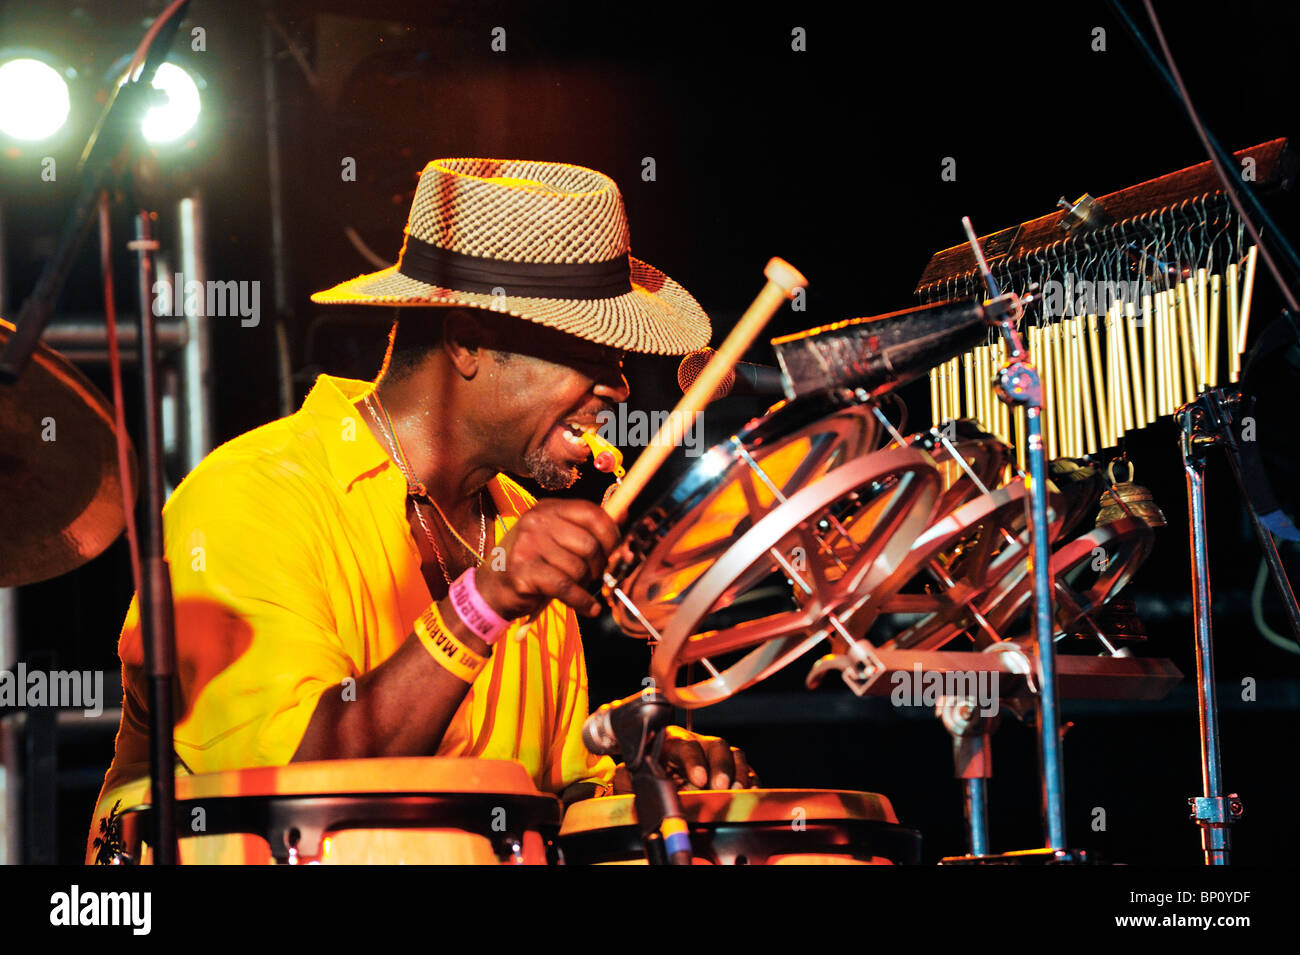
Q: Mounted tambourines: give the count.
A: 3